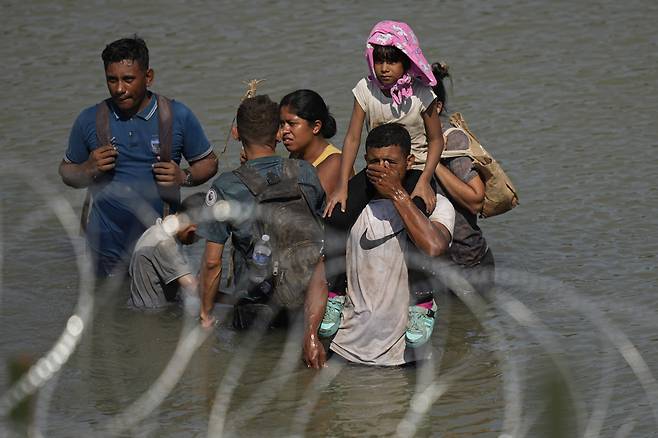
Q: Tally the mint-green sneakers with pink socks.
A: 2